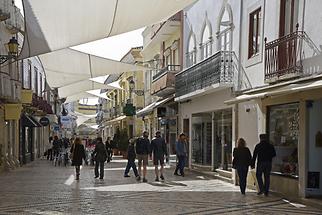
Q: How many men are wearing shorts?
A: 2